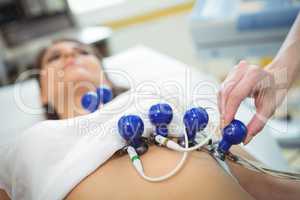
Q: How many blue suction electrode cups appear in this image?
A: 6